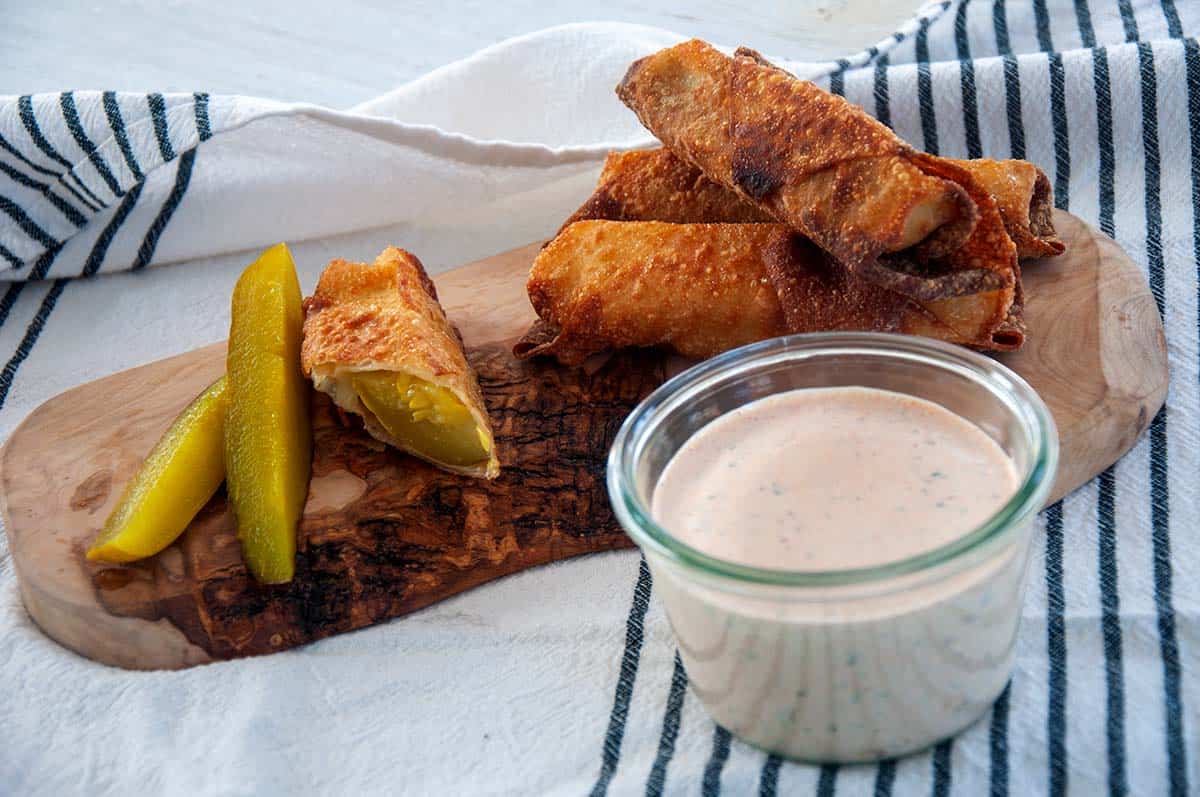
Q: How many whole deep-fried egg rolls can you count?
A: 3